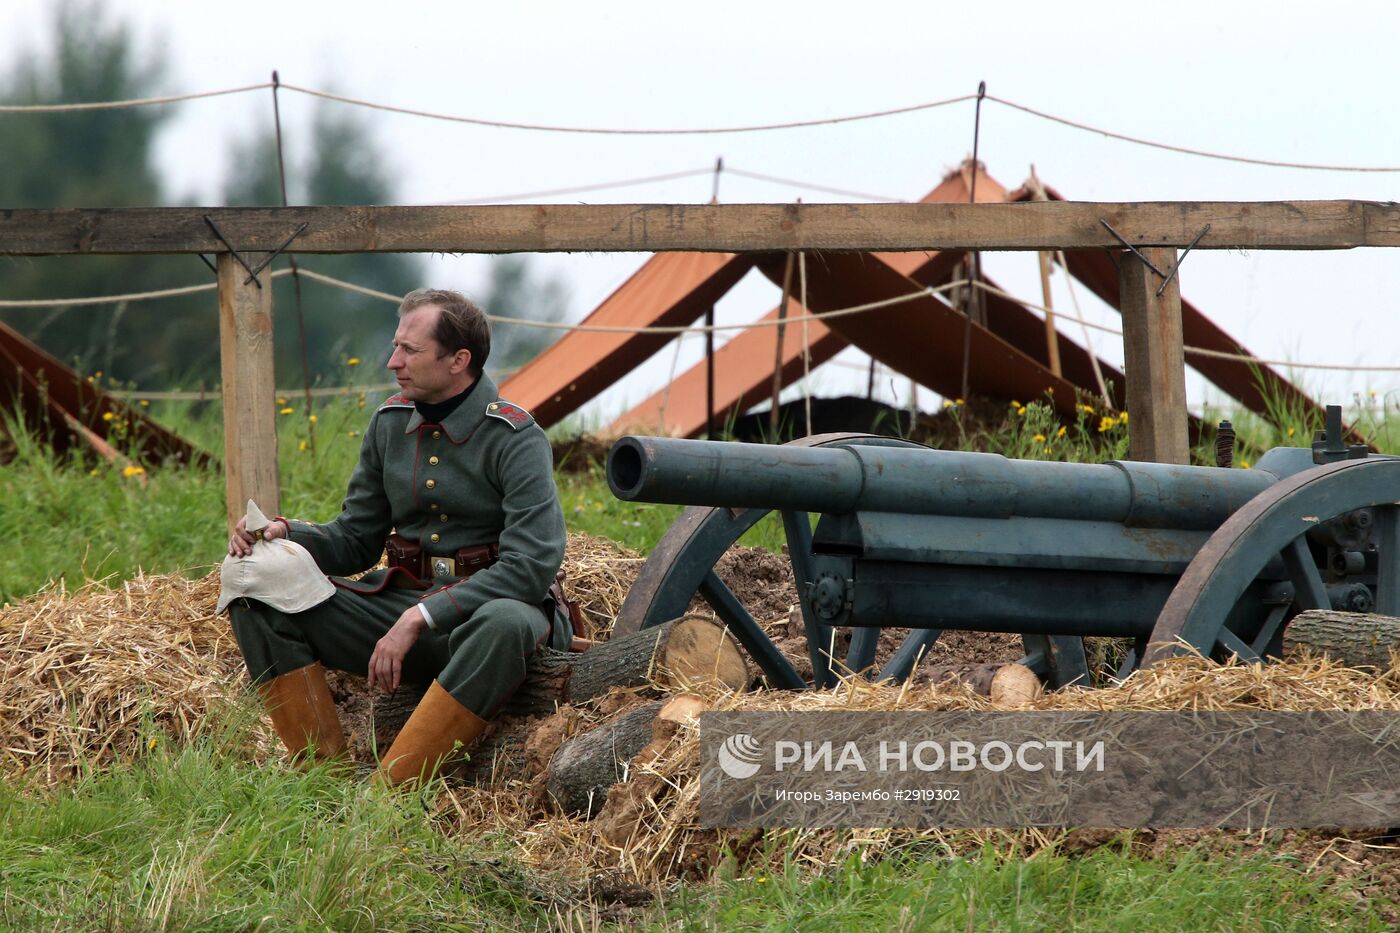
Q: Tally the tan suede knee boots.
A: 2